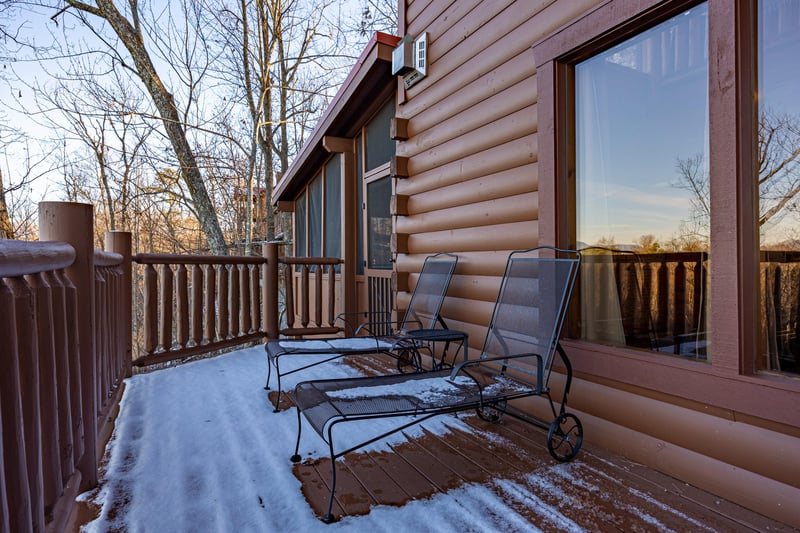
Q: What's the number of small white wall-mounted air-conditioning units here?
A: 1